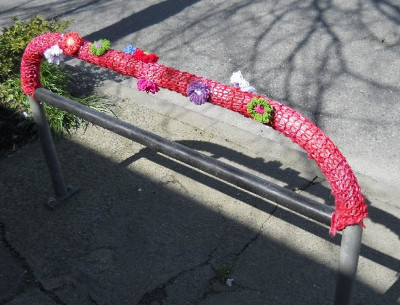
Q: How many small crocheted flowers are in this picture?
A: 9